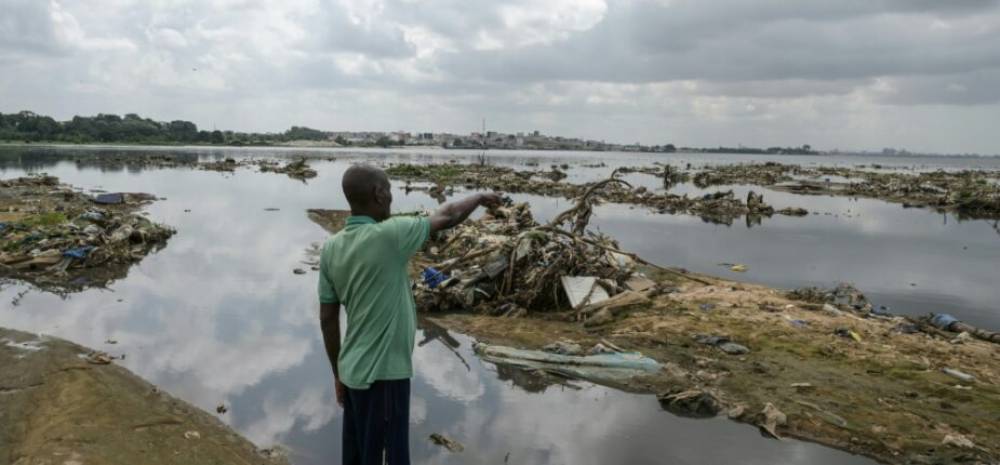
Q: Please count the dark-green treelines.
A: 1